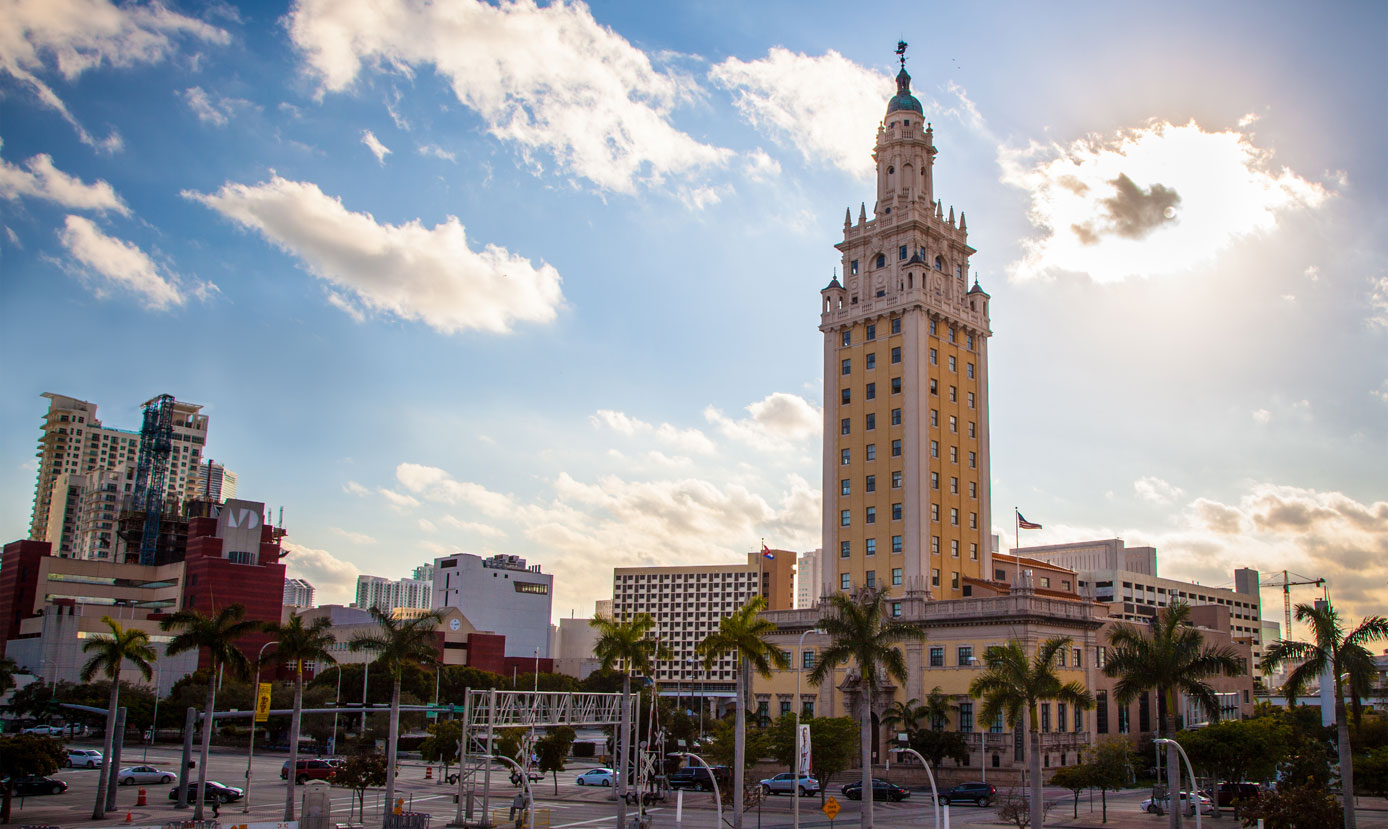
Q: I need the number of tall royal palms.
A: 10